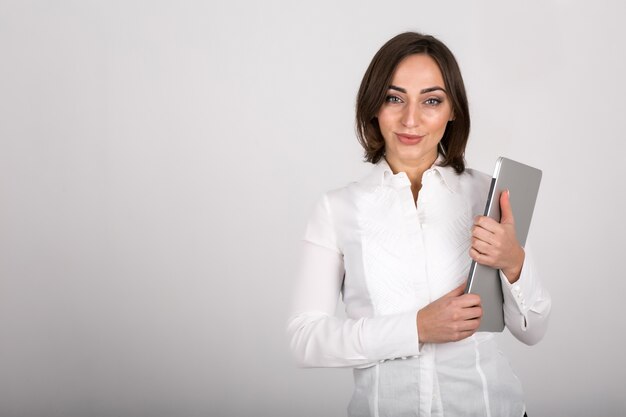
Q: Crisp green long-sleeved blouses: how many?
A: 0